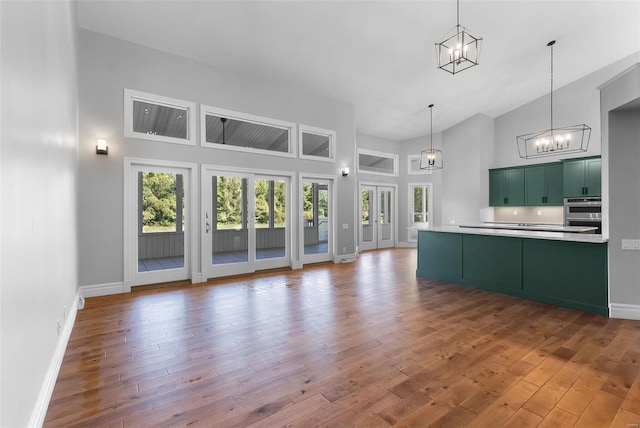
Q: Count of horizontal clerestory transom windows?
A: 5